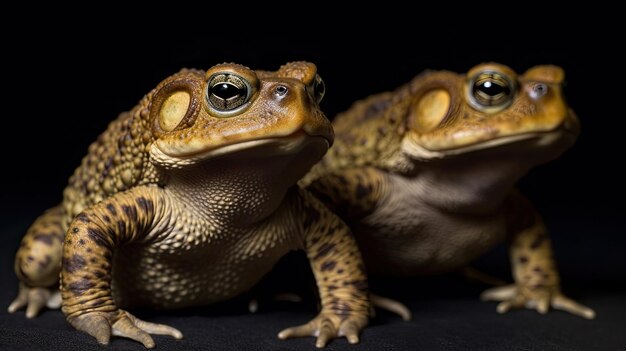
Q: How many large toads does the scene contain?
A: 2